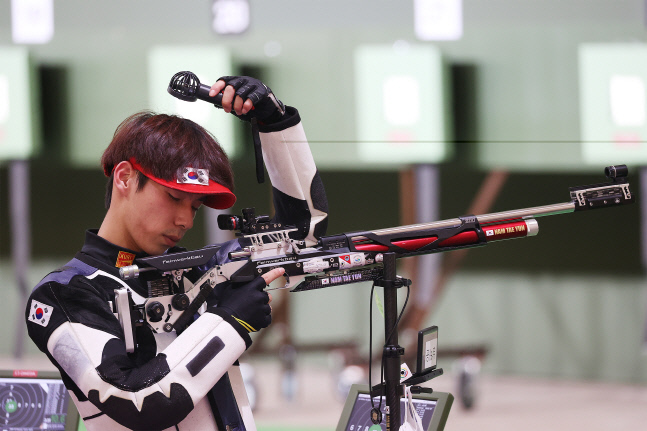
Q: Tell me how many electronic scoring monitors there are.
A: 2